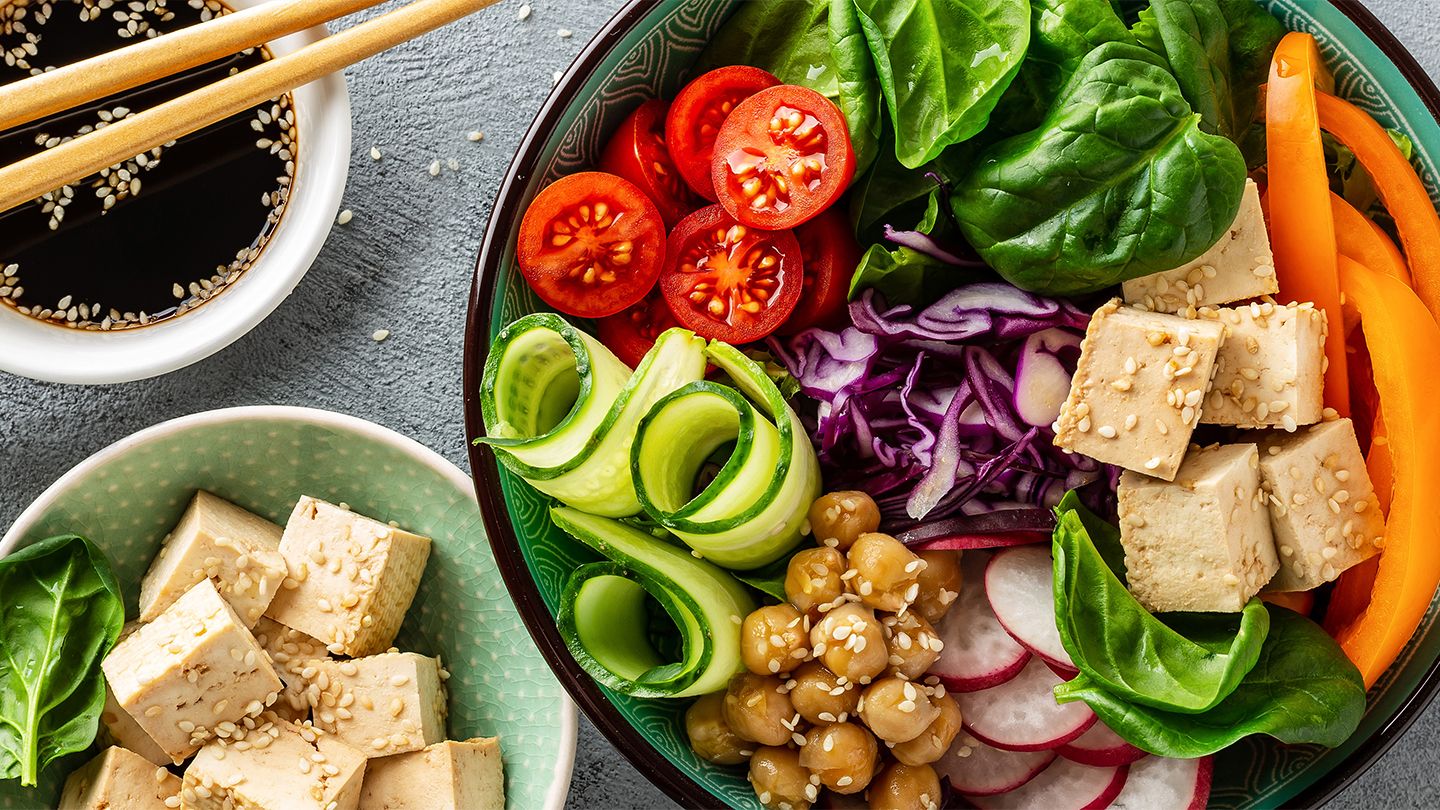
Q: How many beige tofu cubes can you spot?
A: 14